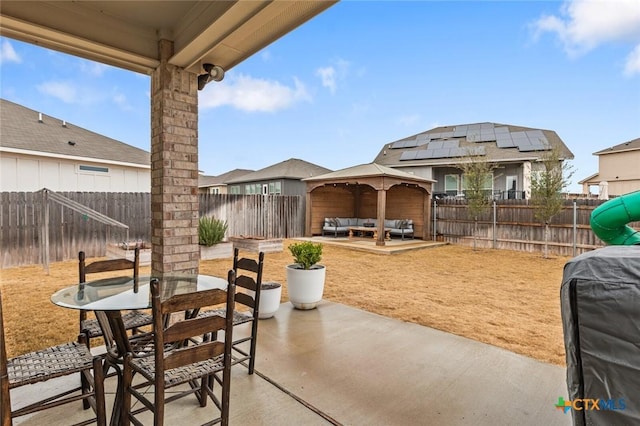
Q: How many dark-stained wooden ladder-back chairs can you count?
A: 4